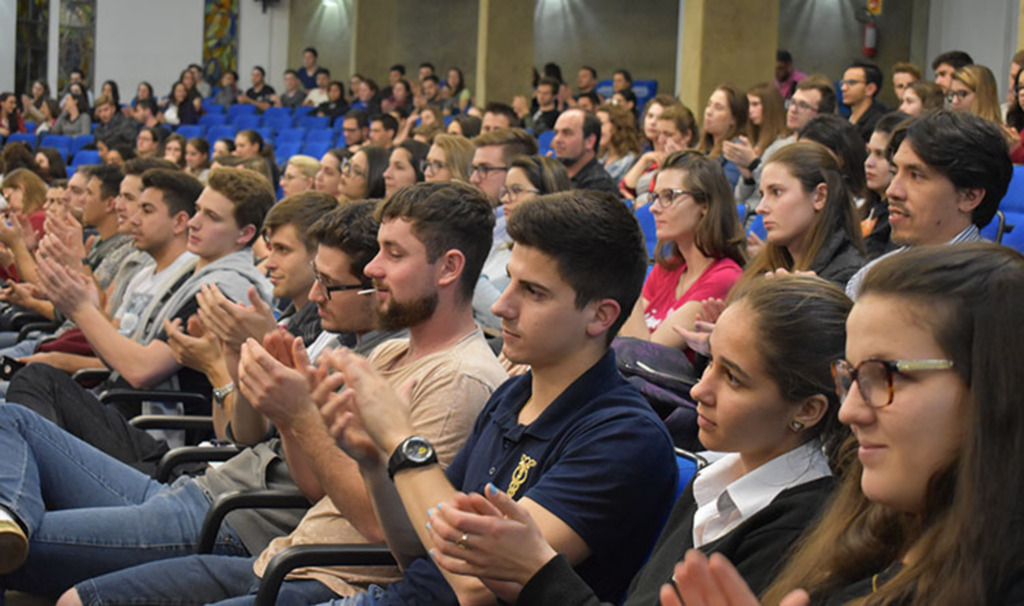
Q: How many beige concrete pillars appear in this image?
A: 3